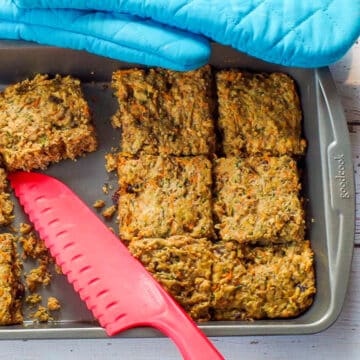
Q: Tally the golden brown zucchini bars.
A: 9